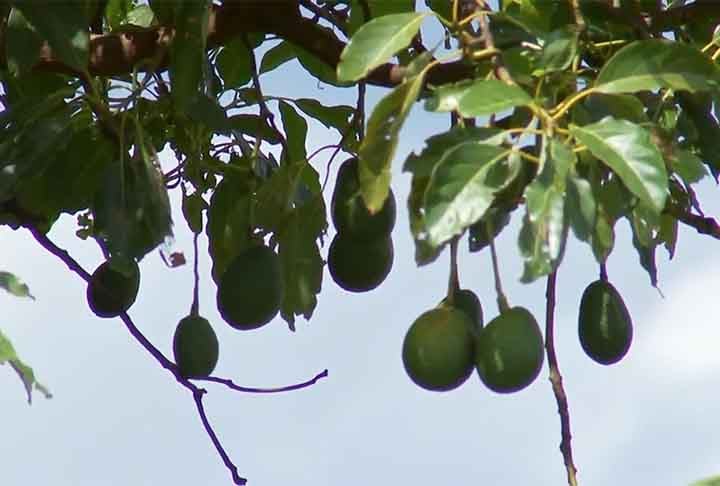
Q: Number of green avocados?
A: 9